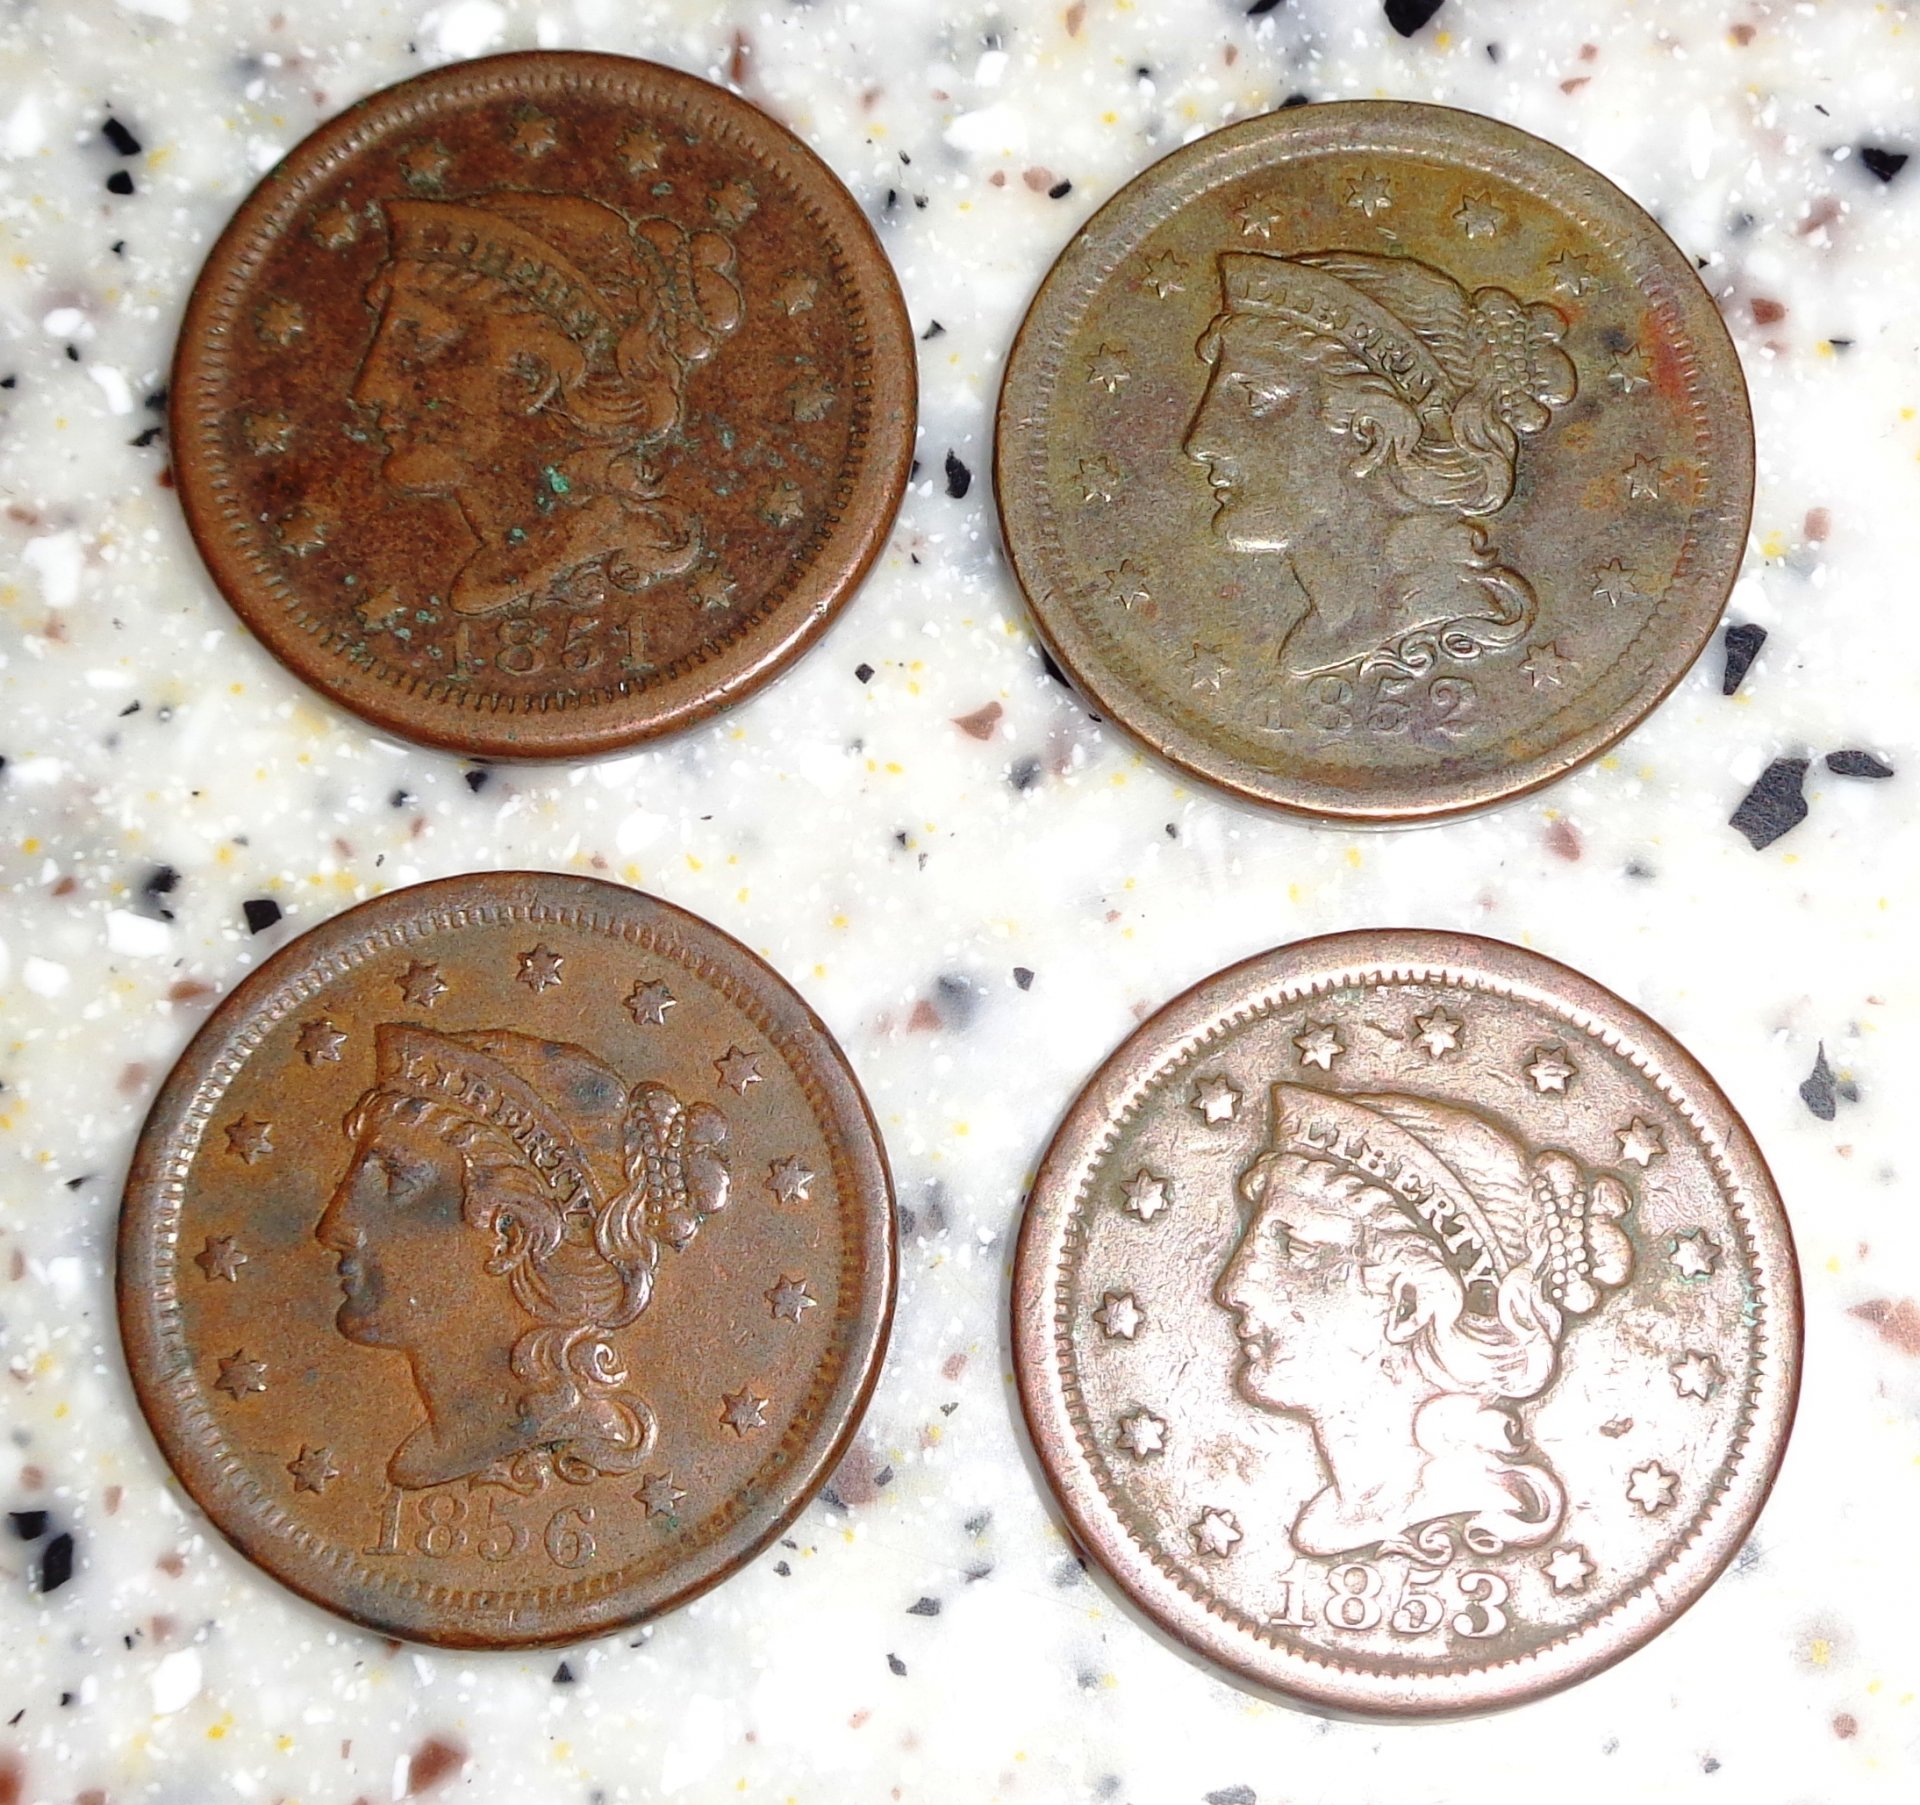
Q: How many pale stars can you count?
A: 13